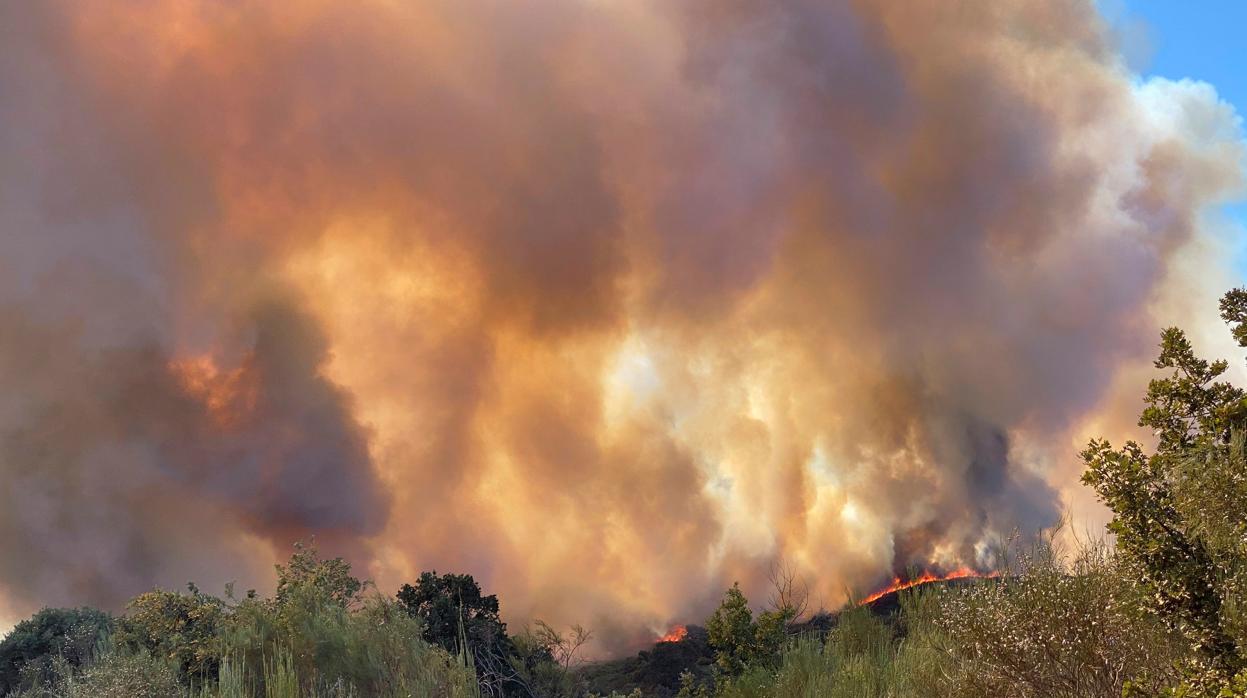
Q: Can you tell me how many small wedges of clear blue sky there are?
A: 2